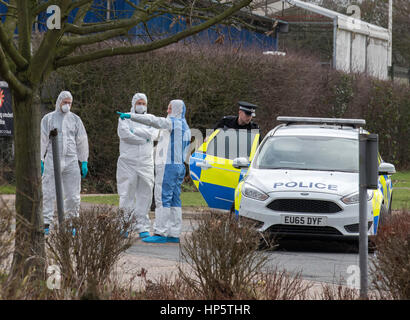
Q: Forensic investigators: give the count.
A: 3